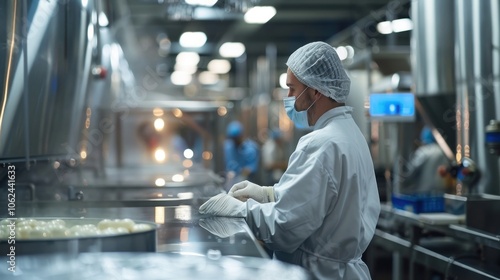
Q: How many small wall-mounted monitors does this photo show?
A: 1